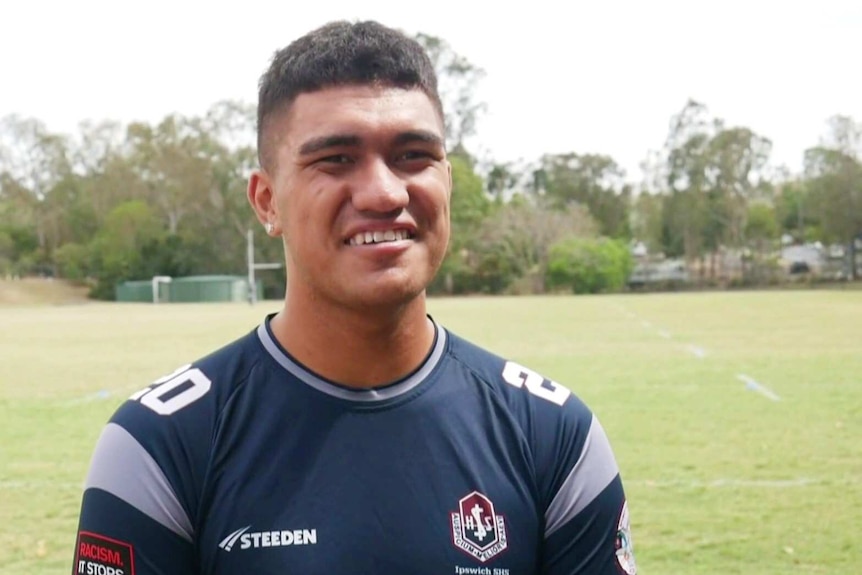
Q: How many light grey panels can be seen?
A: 2